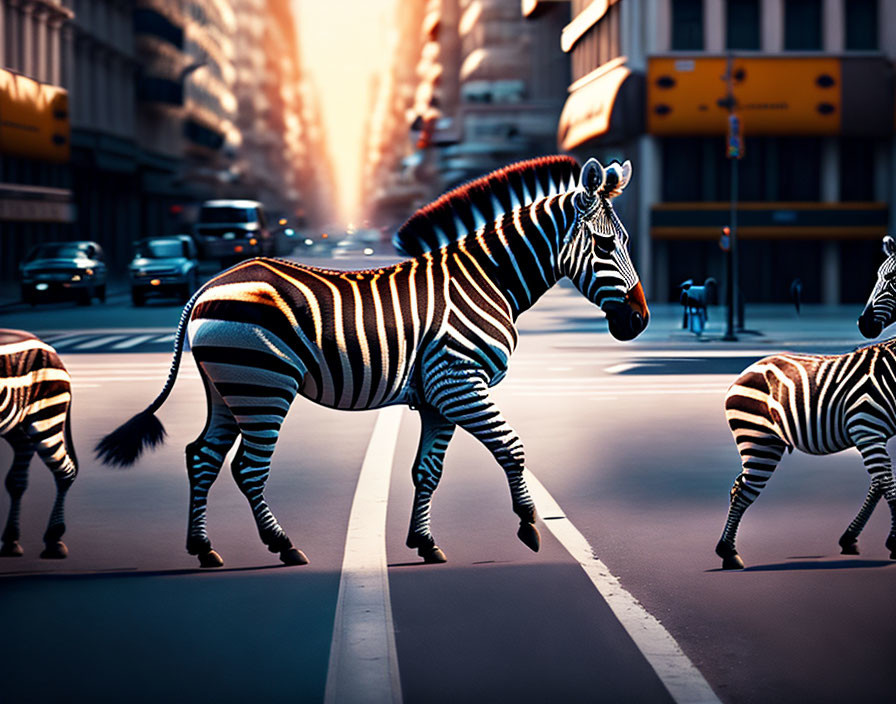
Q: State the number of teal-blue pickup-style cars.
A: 1